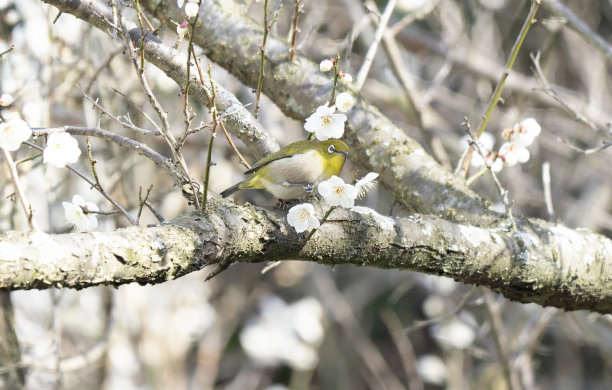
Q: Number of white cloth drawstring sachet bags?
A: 0